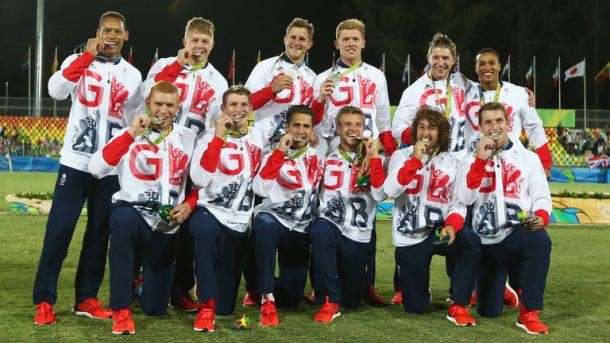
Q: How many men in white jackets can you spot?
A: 12